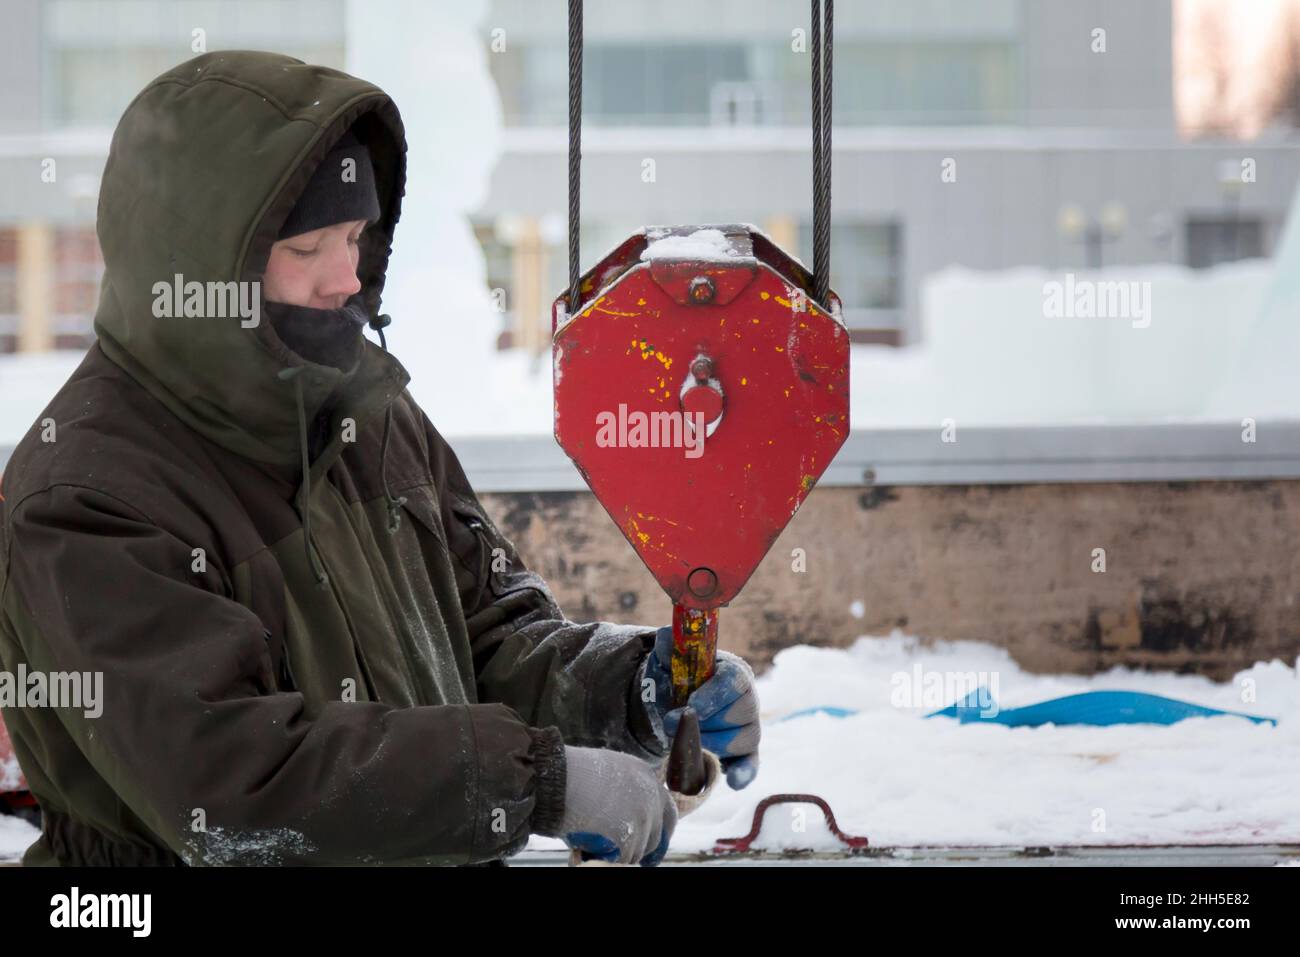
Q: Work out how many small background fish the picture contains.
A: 0